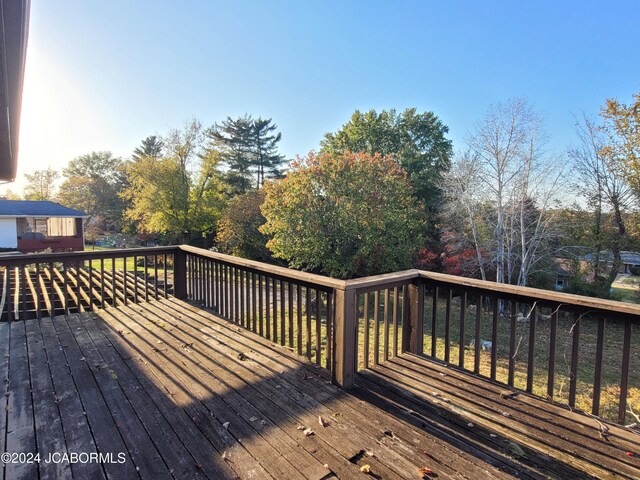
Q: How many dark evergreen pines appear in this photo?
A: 3